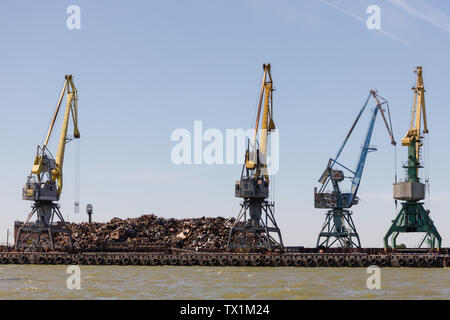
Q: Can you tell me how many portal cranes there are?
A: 4